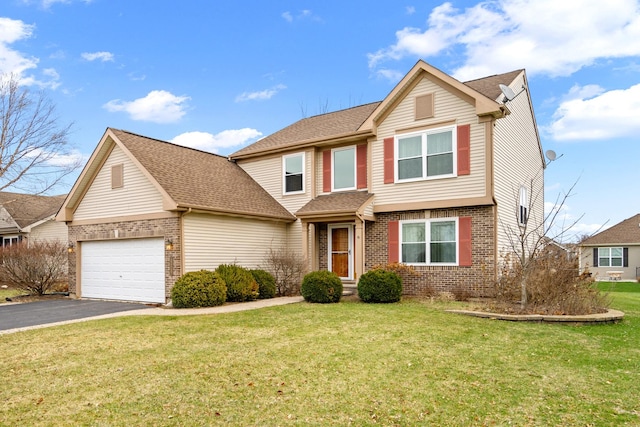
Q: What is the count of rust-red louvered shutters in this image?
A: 6